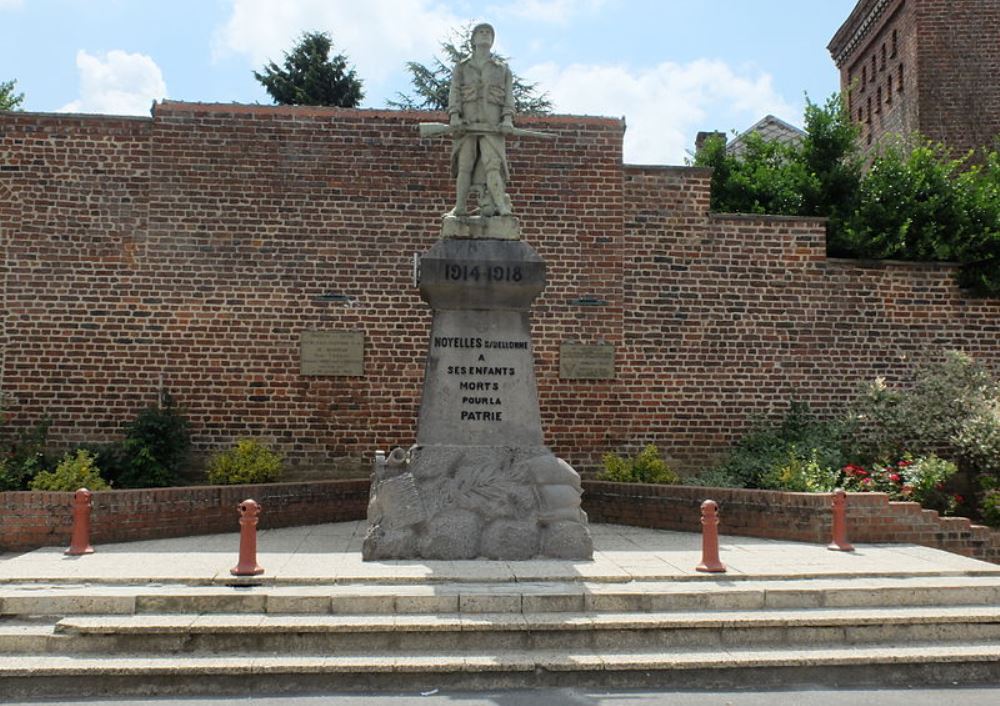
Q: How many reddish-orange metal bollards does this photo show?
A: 4